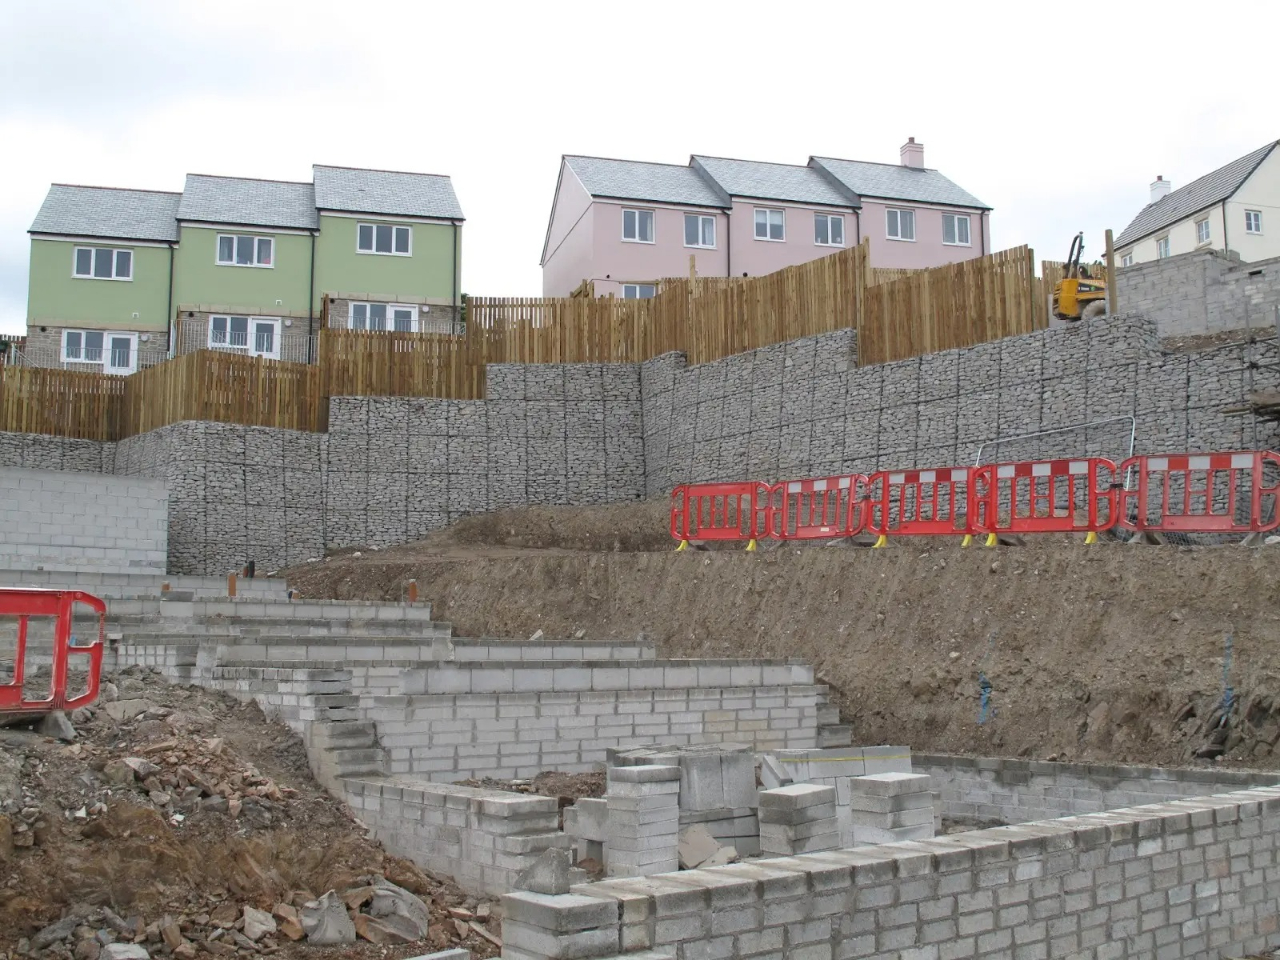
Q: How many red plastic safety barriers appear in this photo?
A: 6